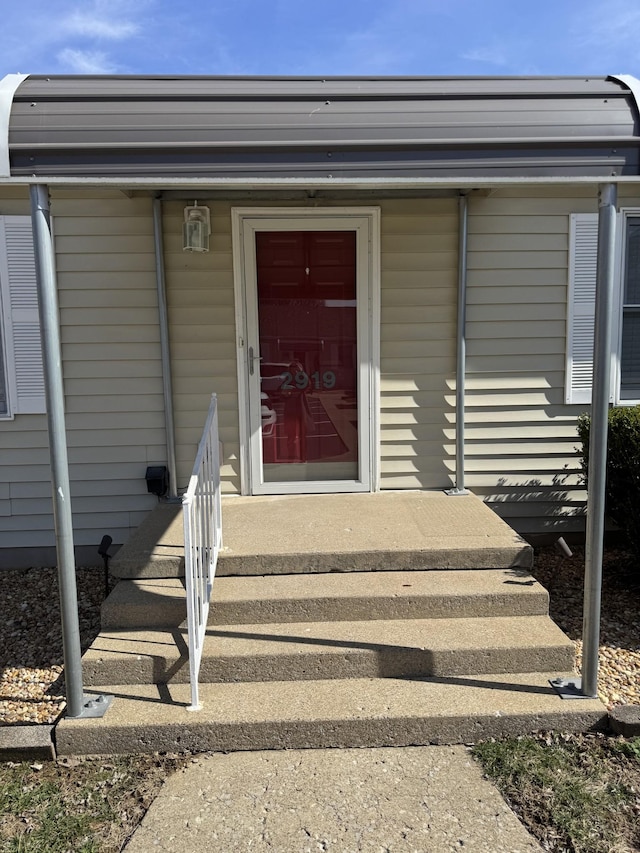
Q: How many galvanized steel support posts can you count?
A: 4